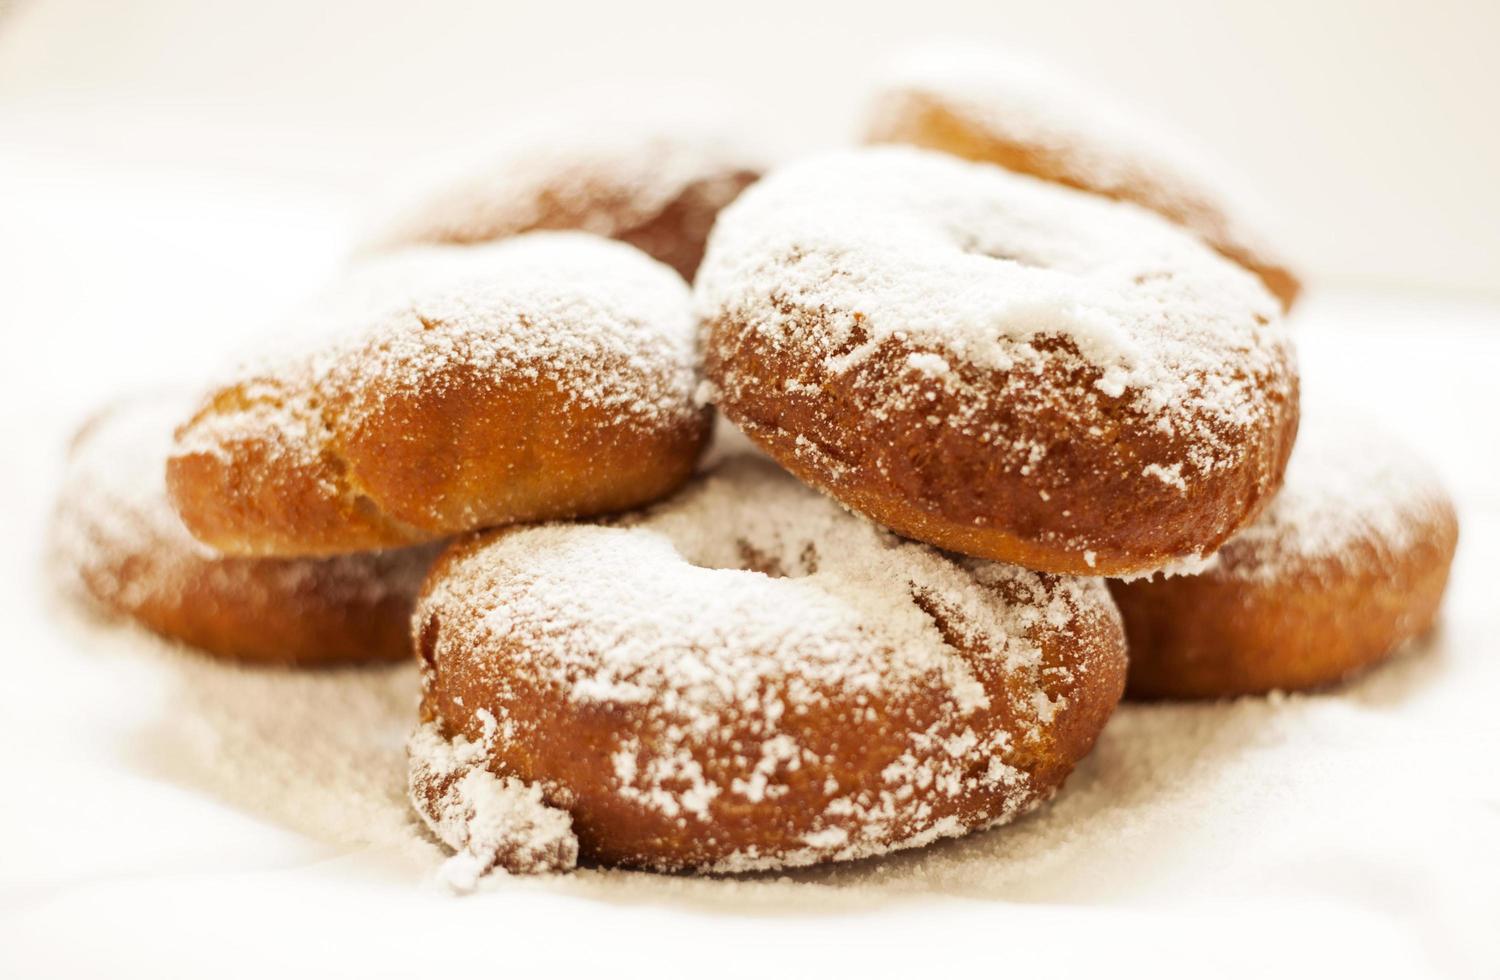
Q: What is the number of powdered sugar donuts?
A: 7